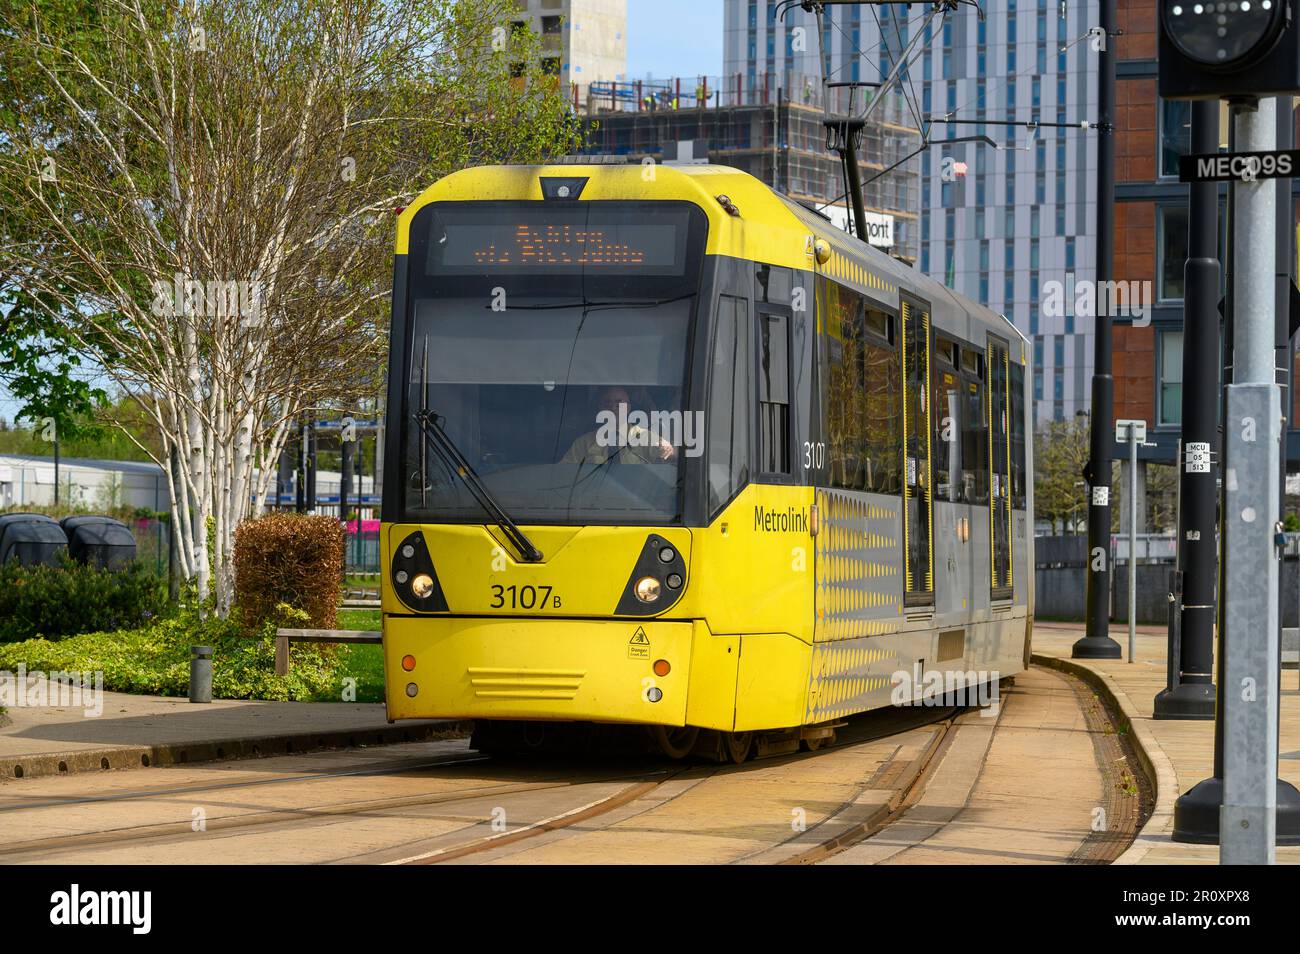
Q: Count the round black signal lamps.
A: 1